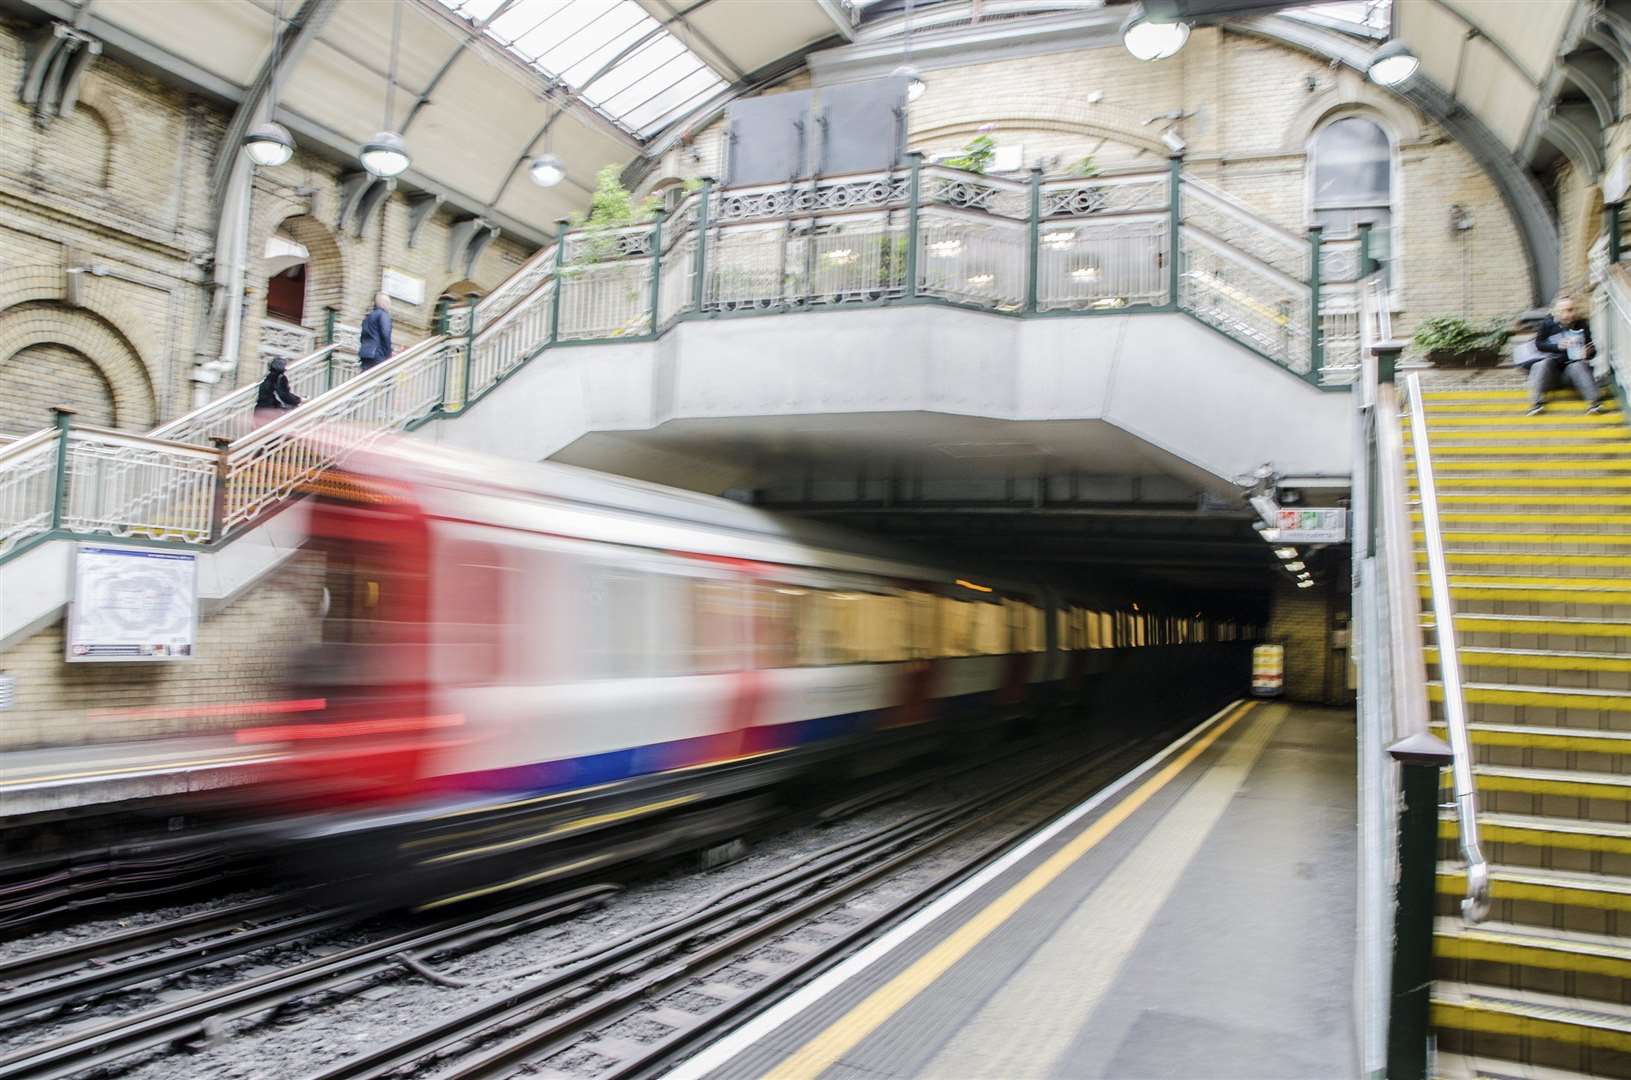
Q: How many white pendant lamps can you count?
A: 6